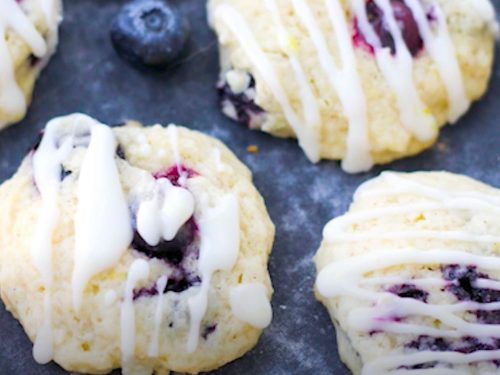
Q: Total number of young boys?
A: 0